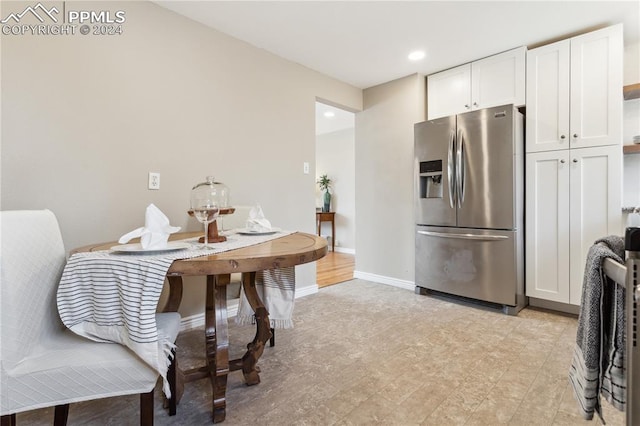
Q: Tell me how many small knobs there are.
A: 6